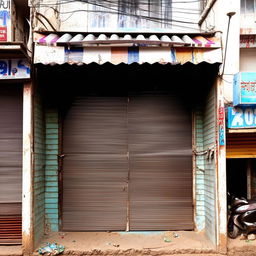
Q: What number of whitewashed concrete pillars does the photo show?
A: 2